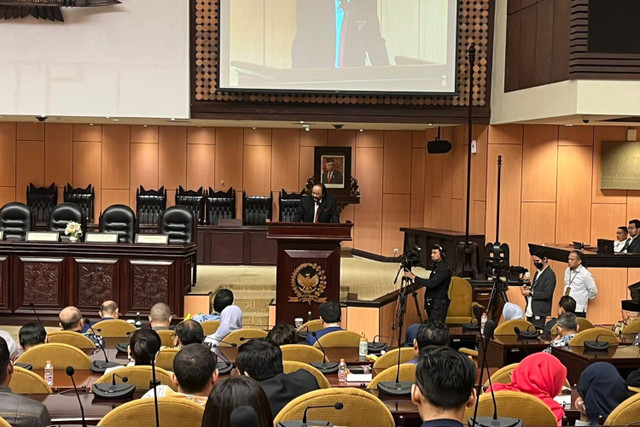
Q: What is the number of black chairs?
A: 11